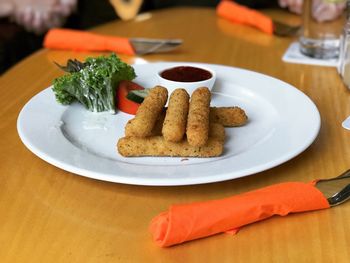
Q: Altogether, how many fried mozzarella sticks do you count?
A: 6